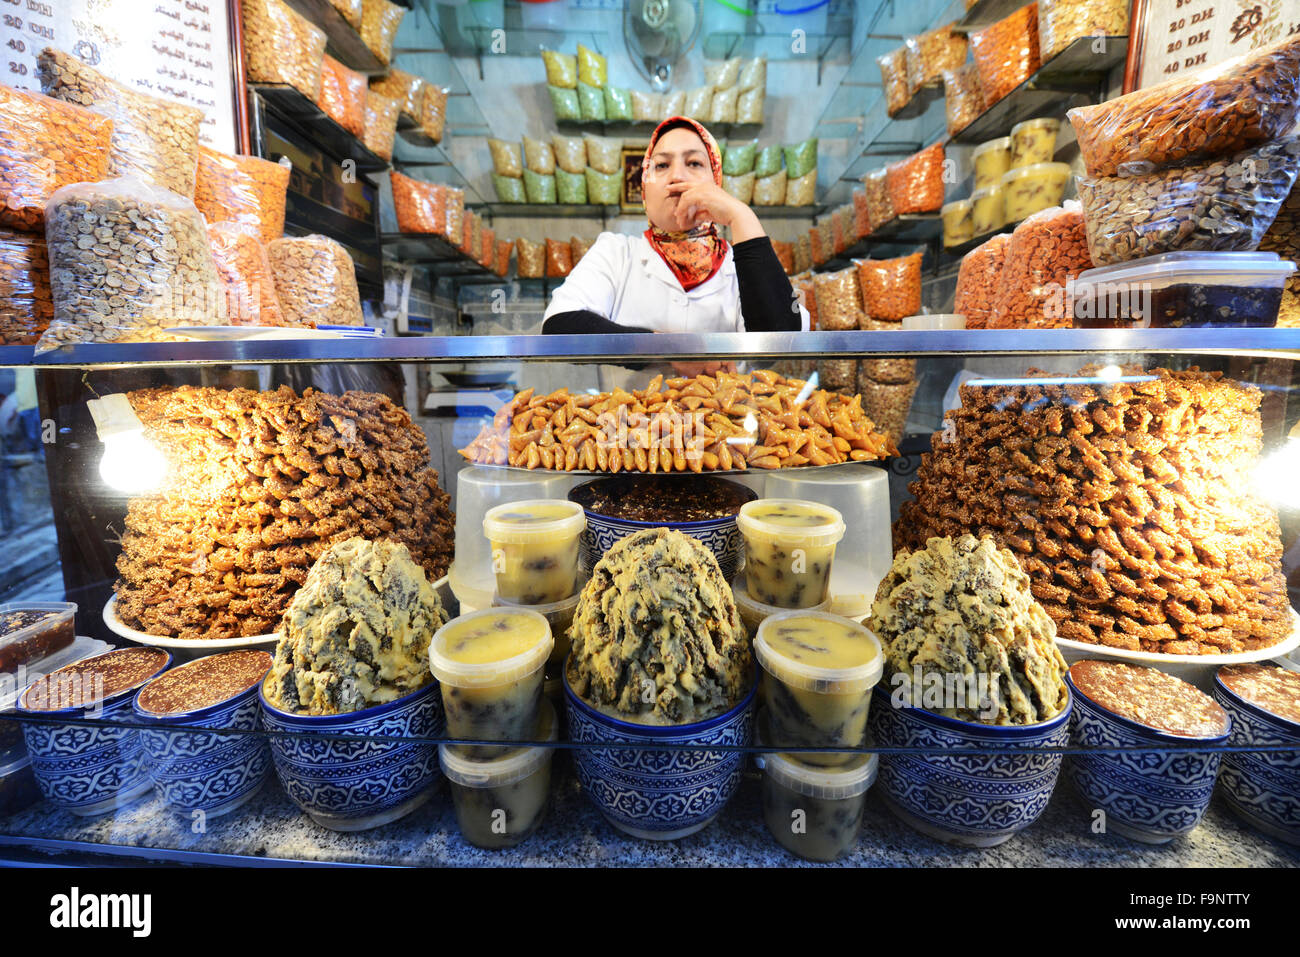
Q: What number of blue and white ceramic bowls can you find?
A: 8